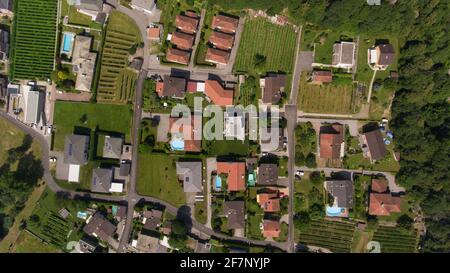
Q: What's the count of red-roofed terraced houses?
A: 6